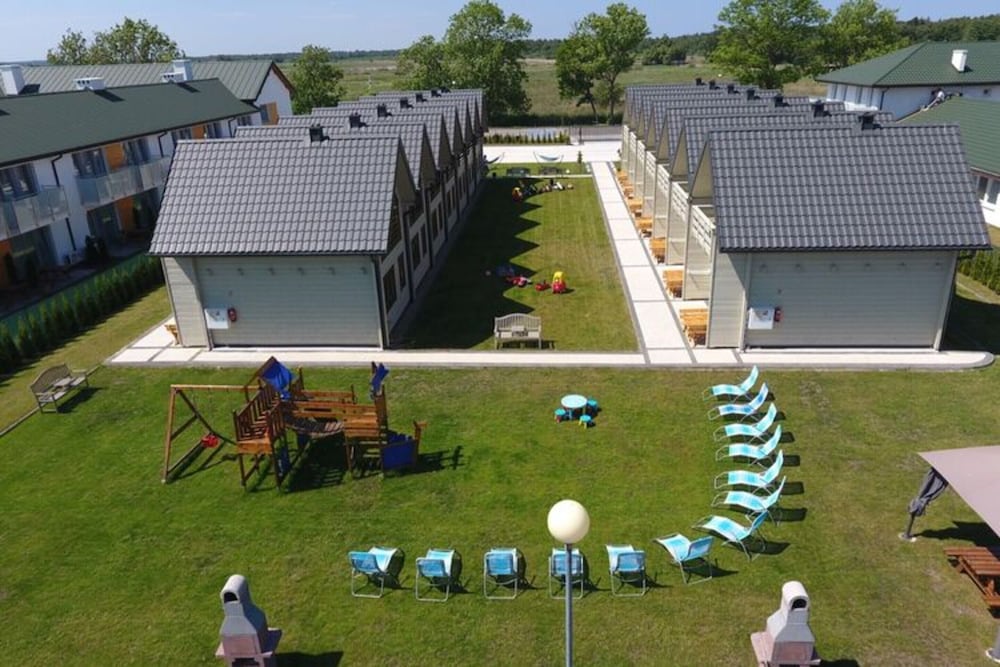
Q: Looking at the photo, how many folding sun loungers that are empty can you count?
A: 13